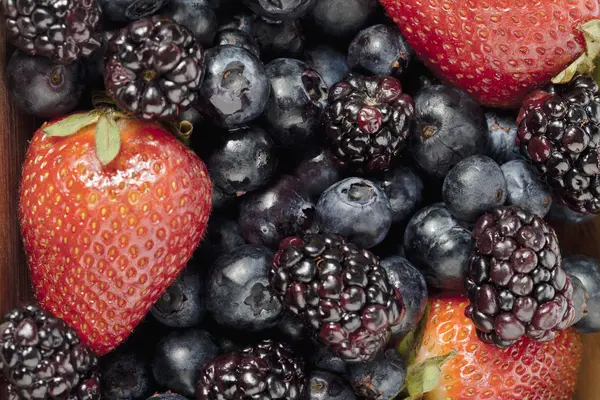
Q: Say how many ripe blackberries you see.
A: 8